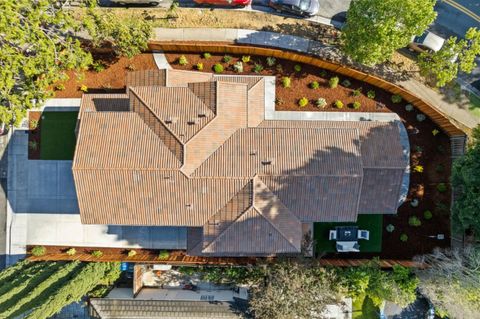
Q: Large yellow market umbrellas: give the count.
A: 0